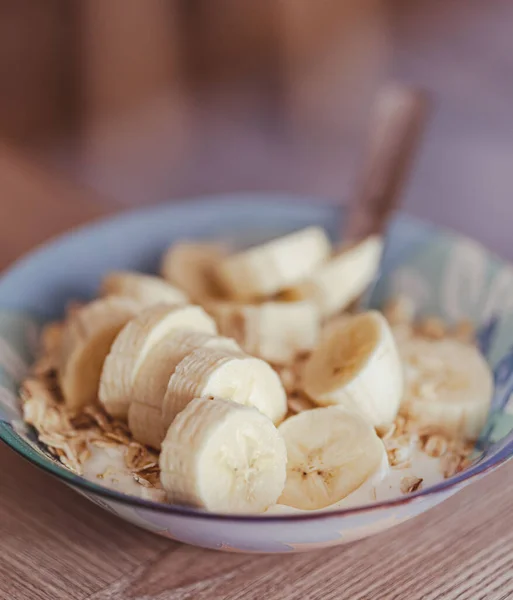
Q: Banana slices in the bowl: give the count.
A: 13